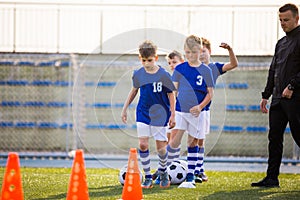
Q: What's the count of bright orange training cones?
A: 3